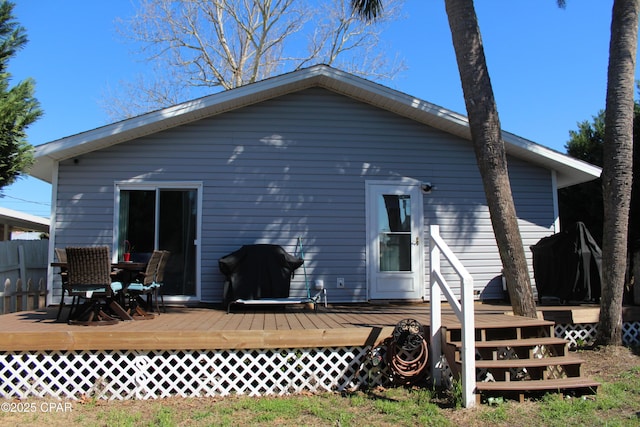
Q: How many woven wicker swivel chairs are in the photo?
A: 2